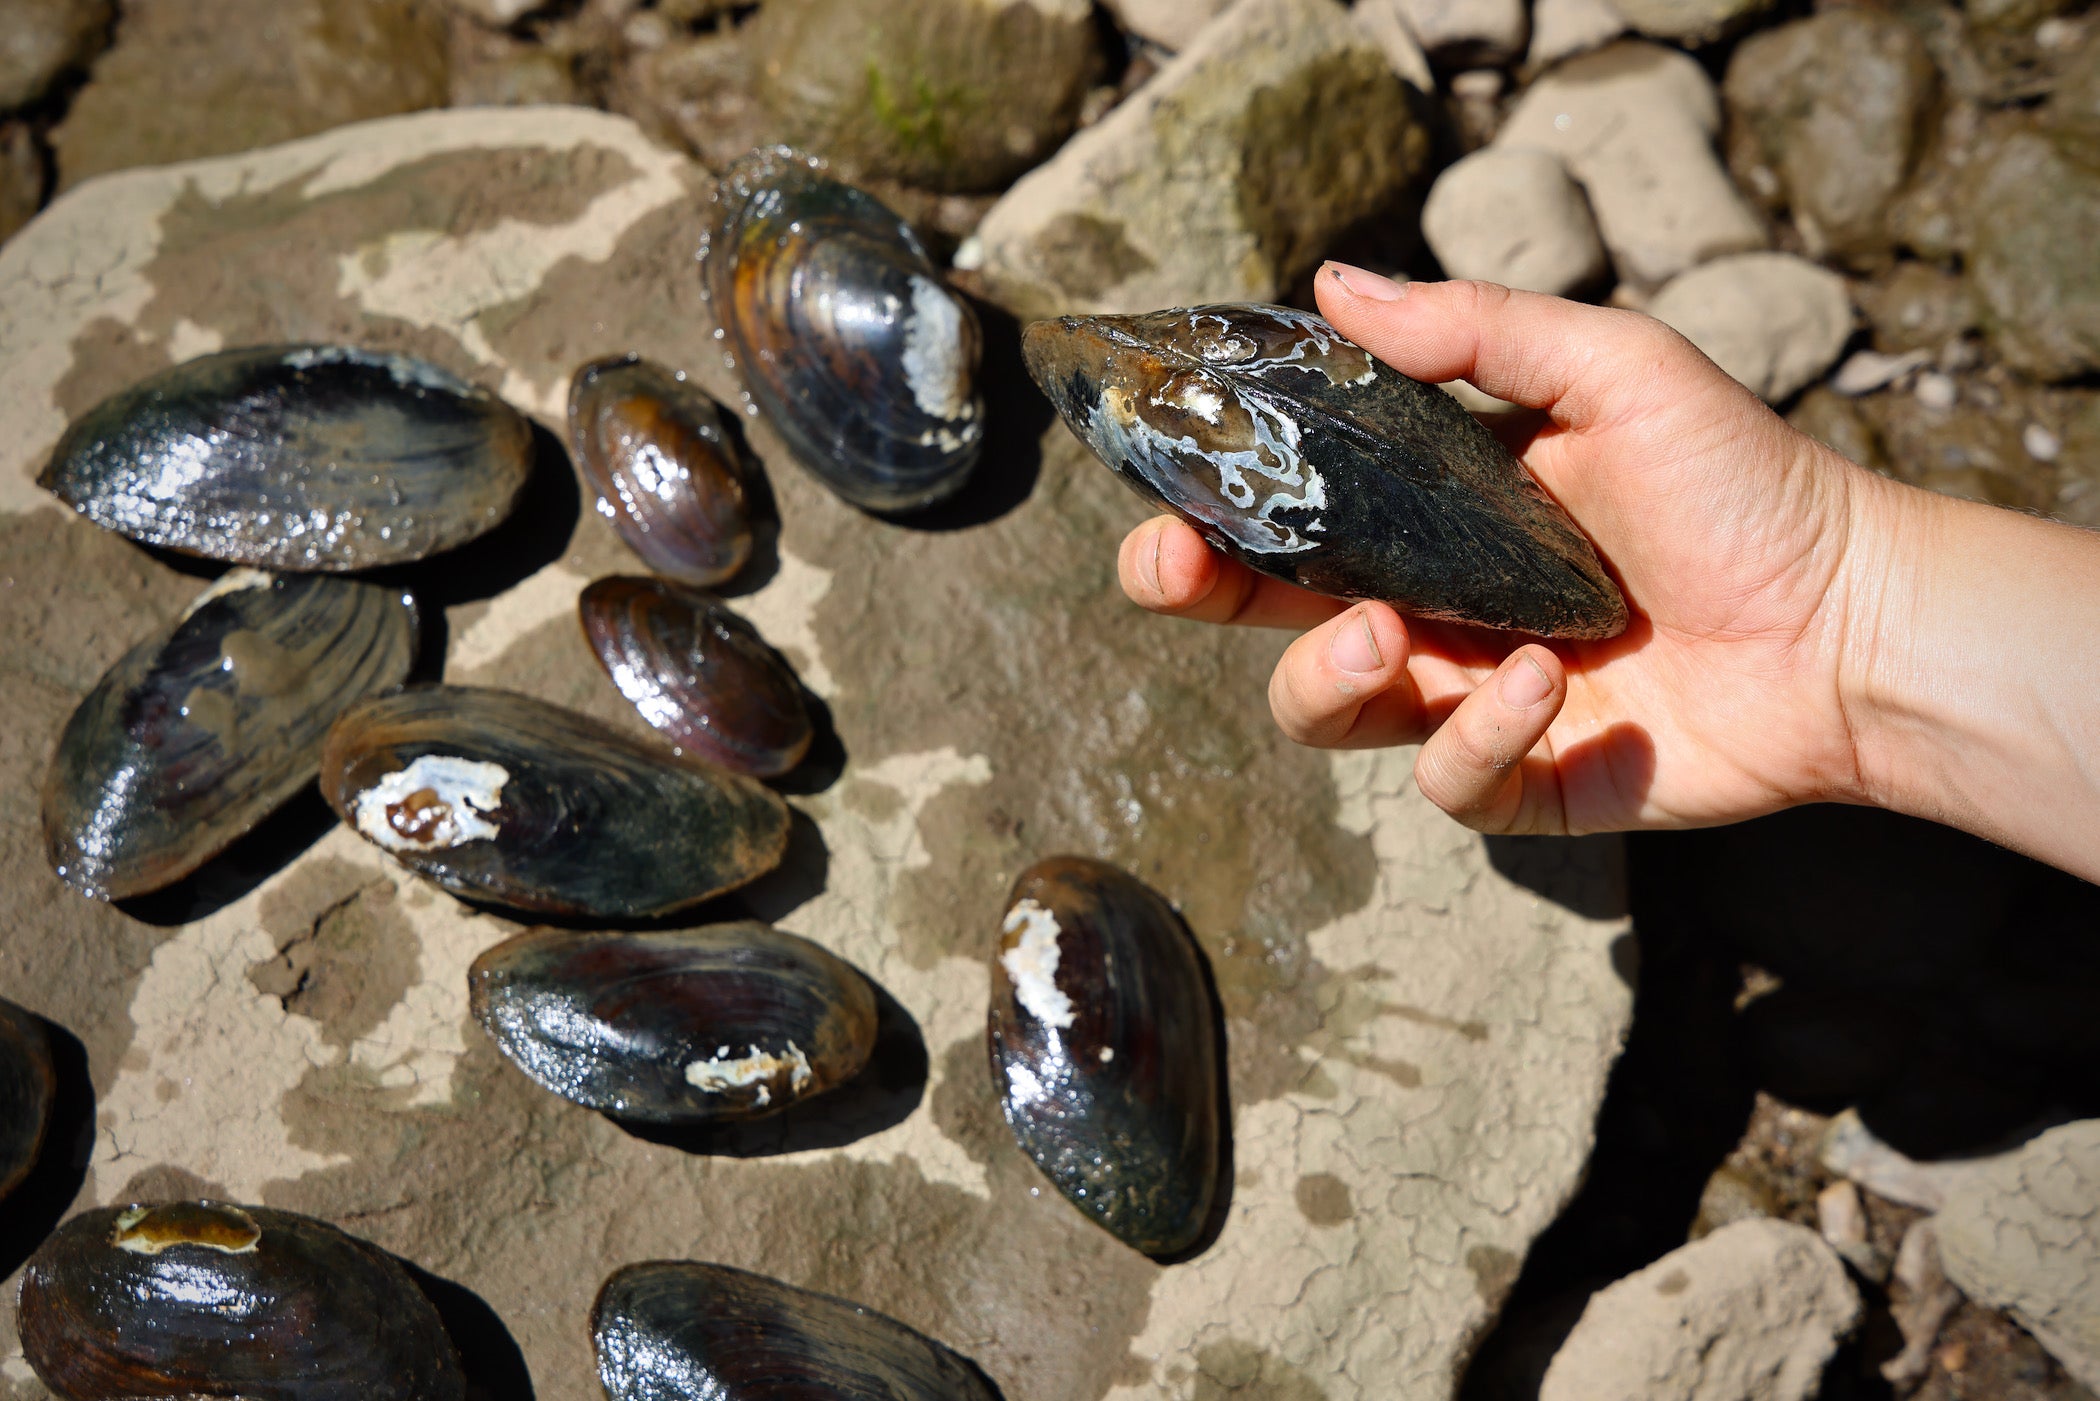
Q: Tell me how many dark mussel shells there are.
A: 12